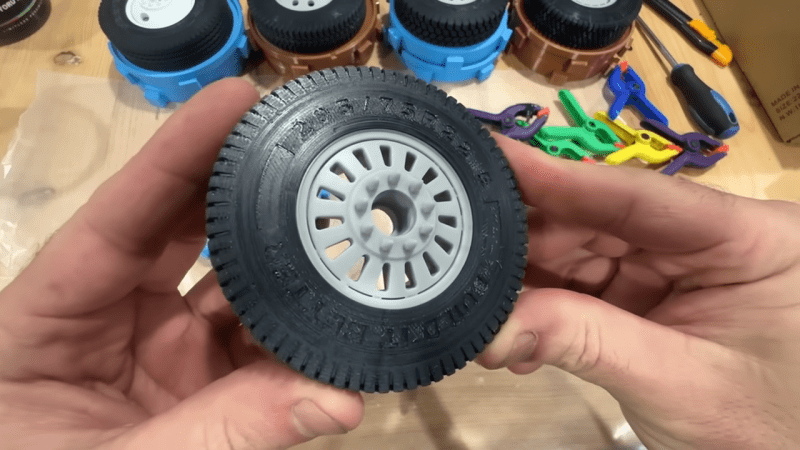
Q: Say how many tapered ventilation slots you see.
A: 15